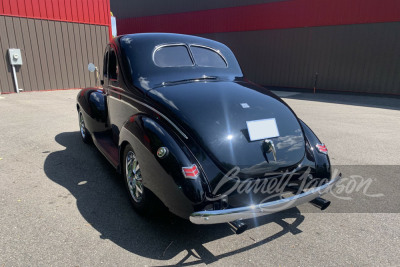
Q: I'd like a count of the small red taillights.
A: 2